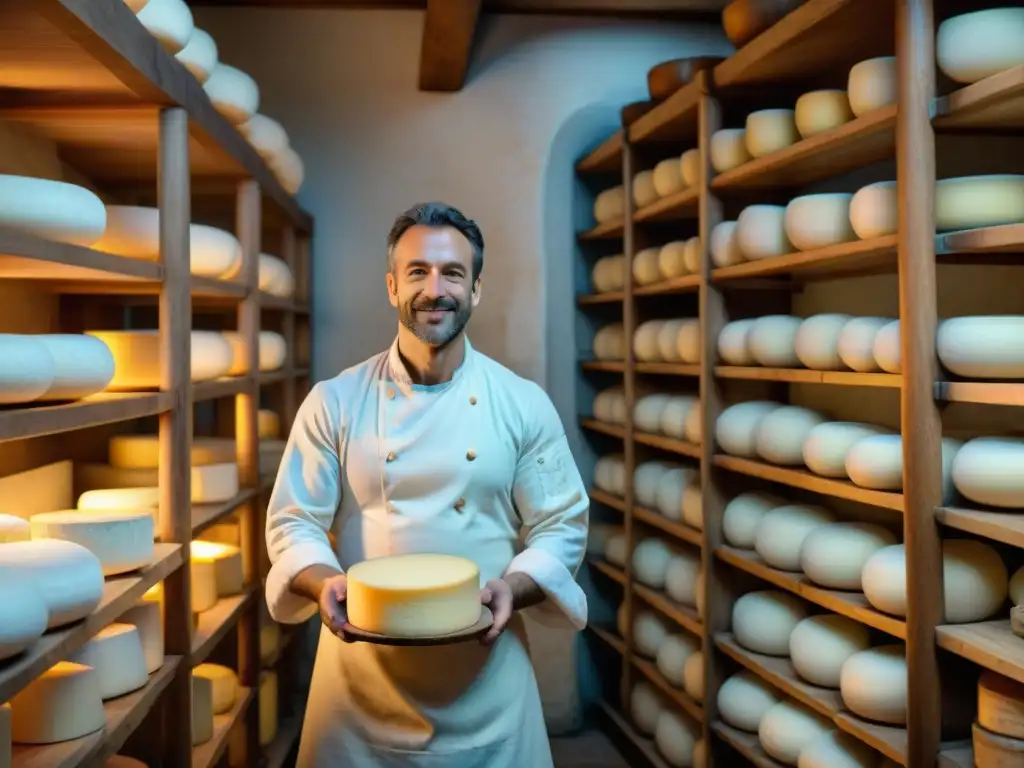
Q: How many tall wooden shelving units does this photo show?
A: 2